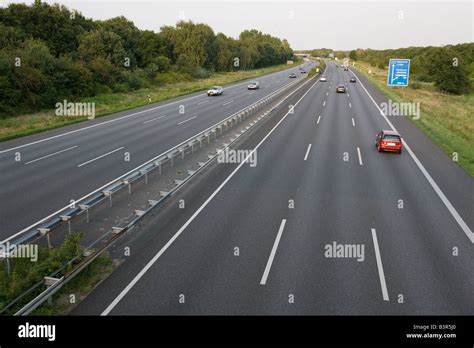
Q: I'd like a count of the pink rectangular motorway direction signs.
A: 0